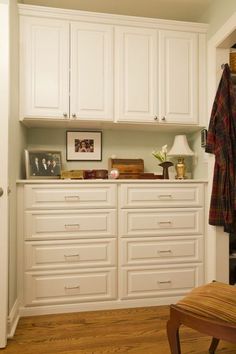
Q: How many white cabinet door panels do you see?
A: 4